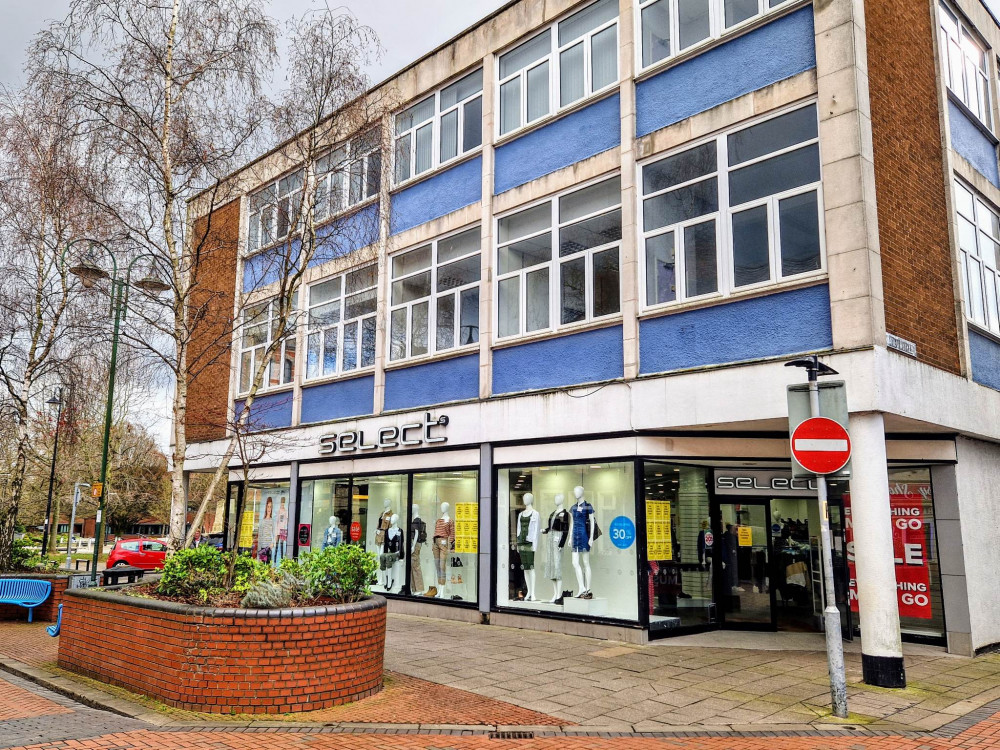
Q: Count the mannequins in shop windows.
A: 8